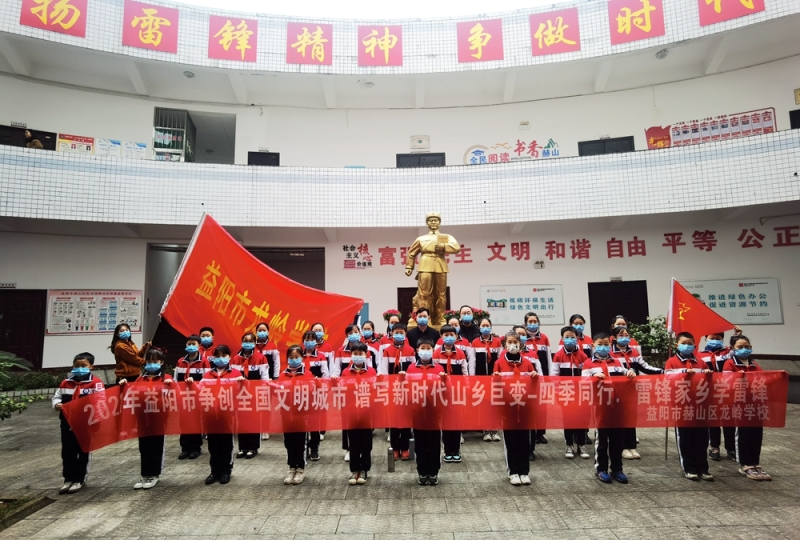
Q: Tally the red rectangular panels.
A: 9